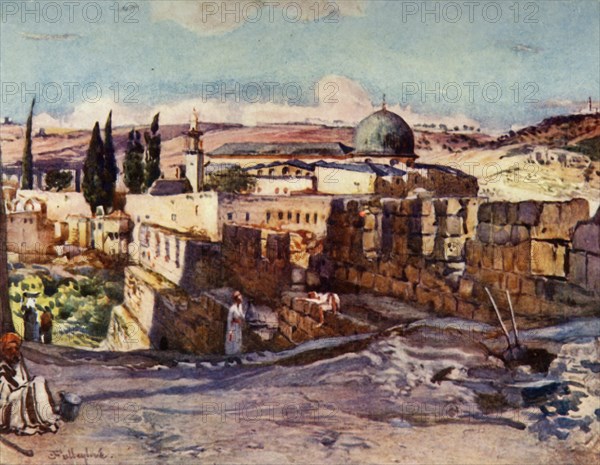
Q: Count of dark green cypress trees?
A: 5